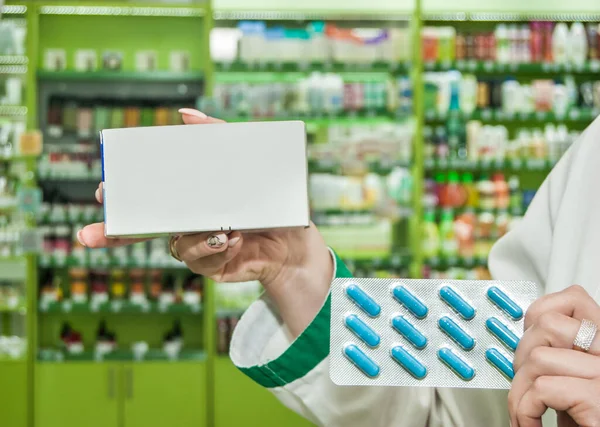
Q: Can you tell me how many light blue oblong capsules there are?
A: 12